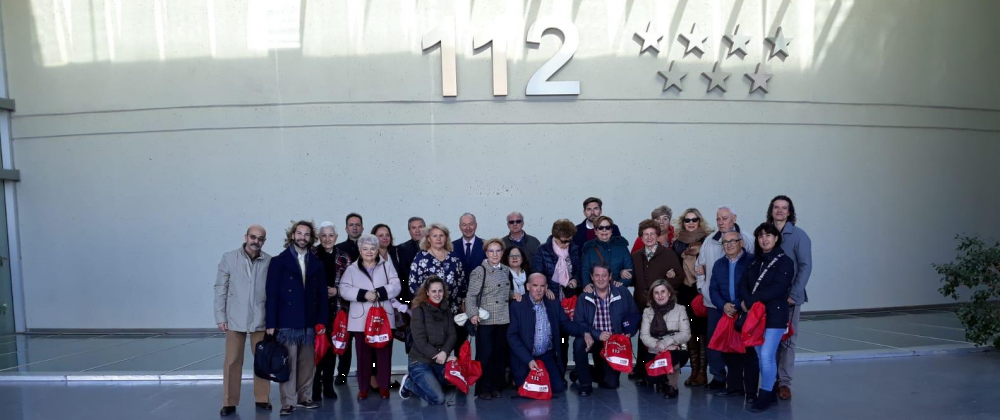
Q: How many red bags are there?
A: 13